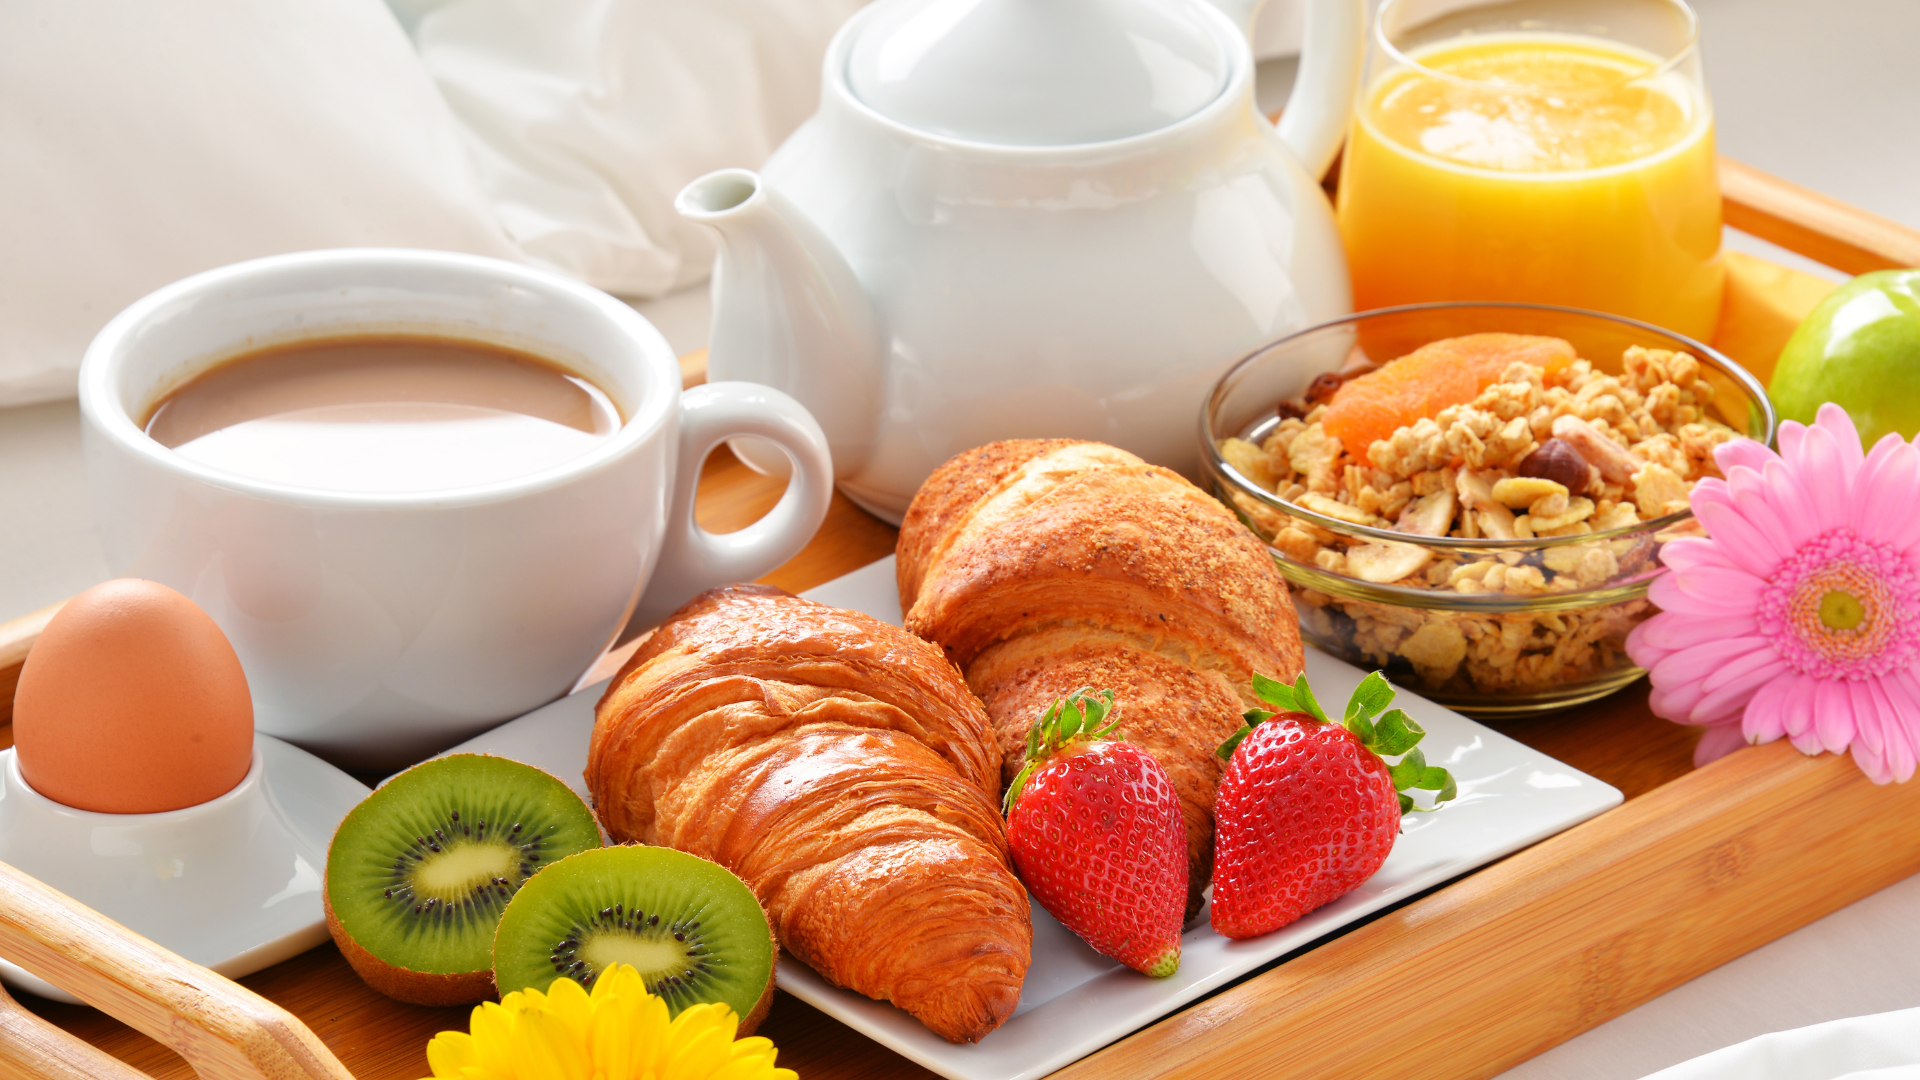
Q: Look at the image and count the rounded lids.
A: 1